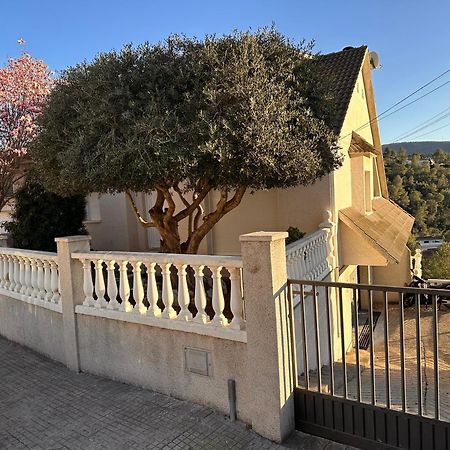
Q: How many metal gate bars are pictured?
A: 11